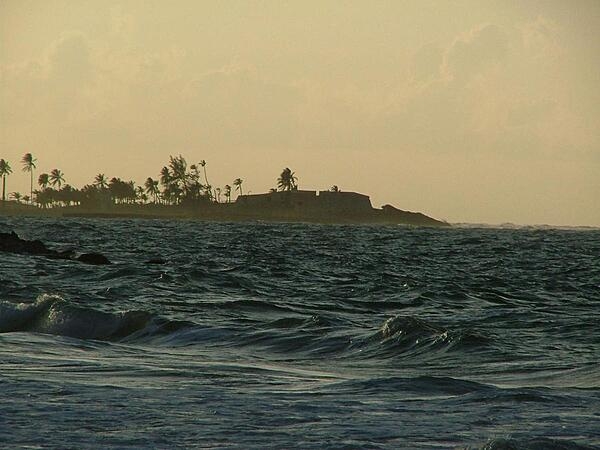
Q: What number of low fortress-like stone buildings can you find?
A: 1